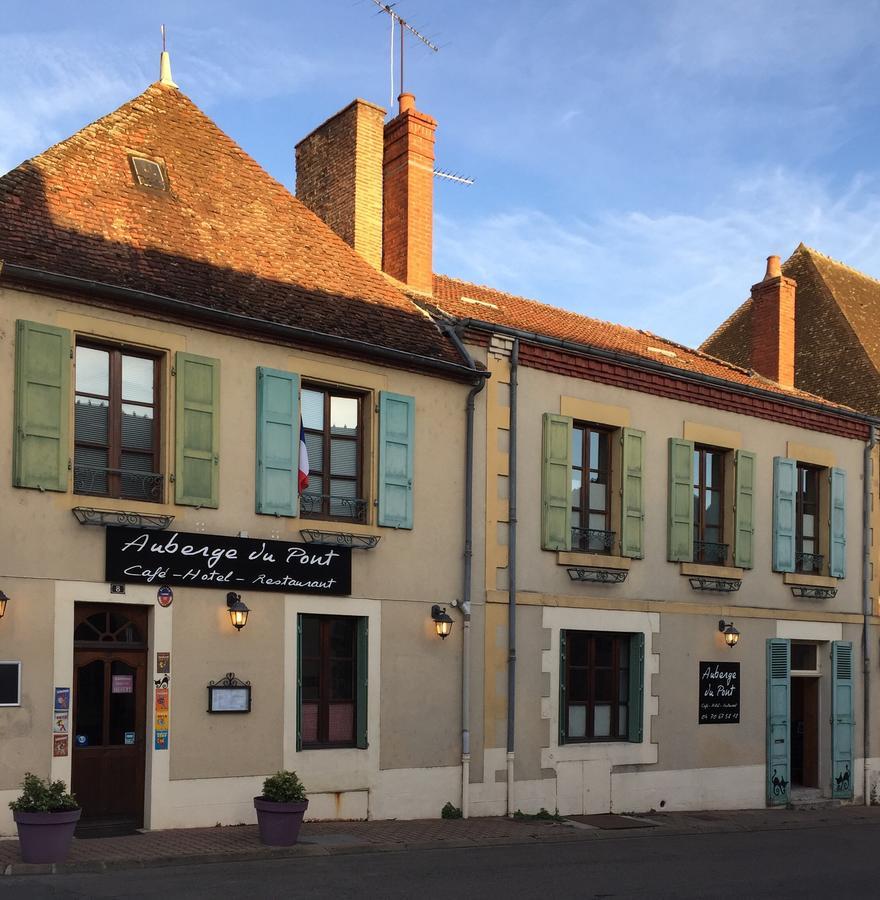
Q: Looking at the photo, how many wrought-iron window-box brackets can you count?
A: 5